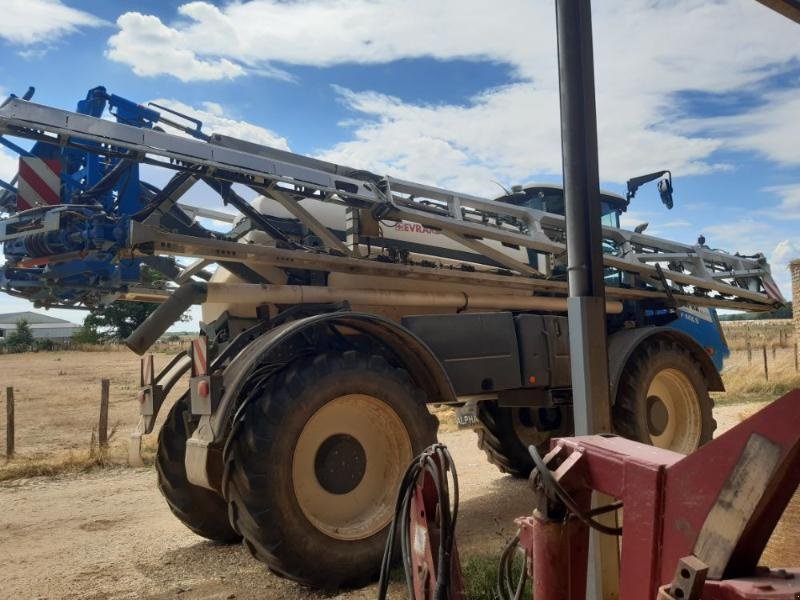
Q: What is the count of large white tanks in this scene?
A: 1